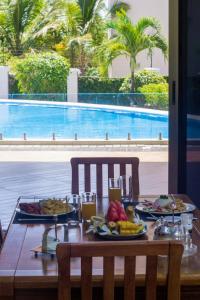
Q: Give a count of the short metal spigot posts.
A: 7